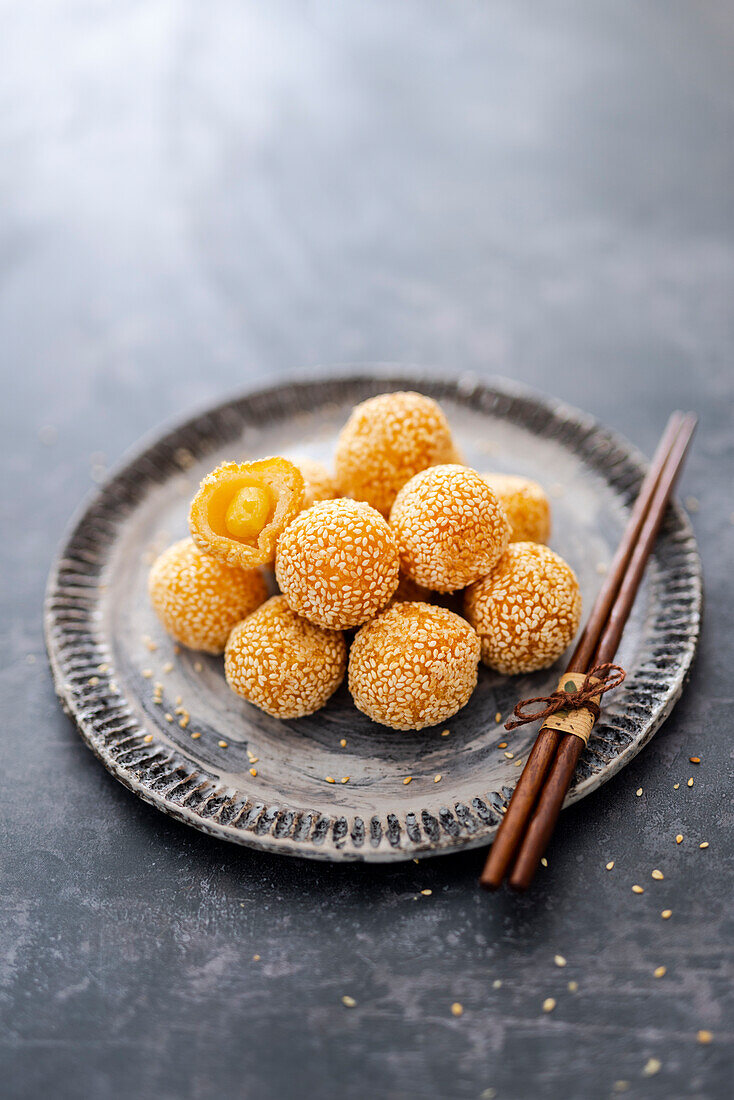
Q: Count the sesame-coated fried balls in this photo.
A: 10